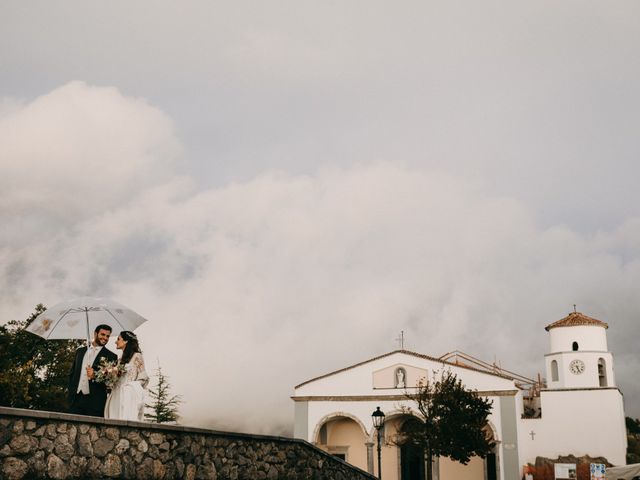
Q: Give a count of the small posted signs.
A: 2